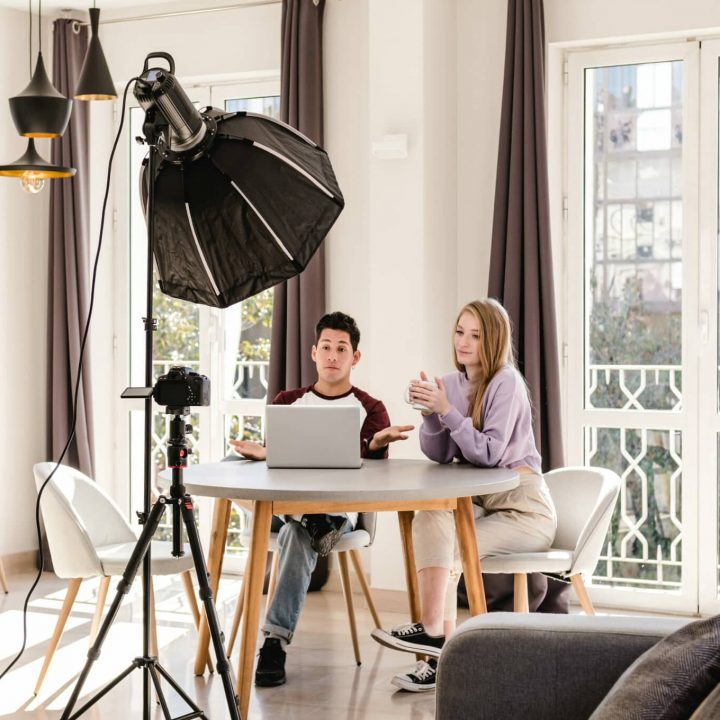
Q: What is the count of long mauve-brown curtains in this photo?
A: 3